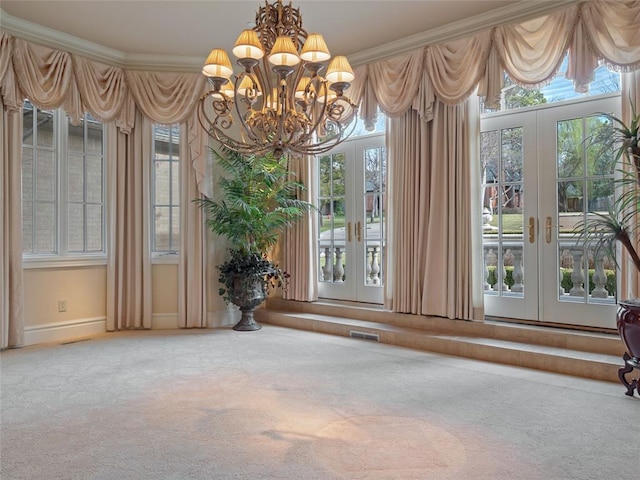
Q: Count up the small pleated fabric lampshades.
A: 10